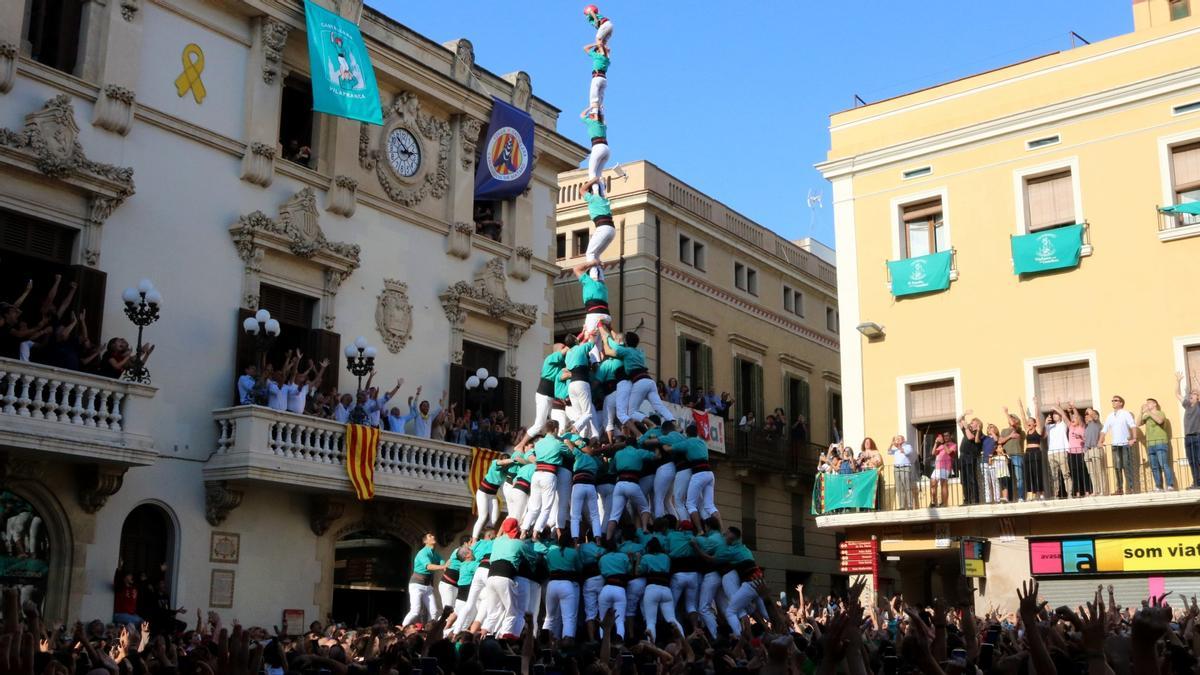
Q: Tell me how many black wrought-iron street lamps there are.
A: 4